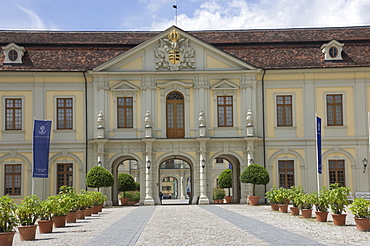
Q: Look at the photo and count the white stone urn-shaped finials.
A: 4